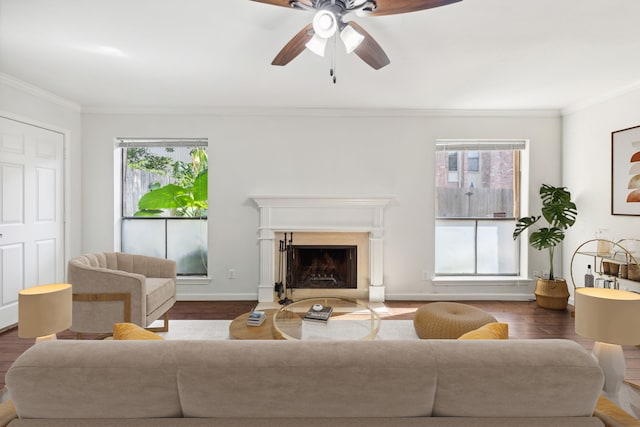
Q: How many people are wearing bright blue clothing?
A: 0